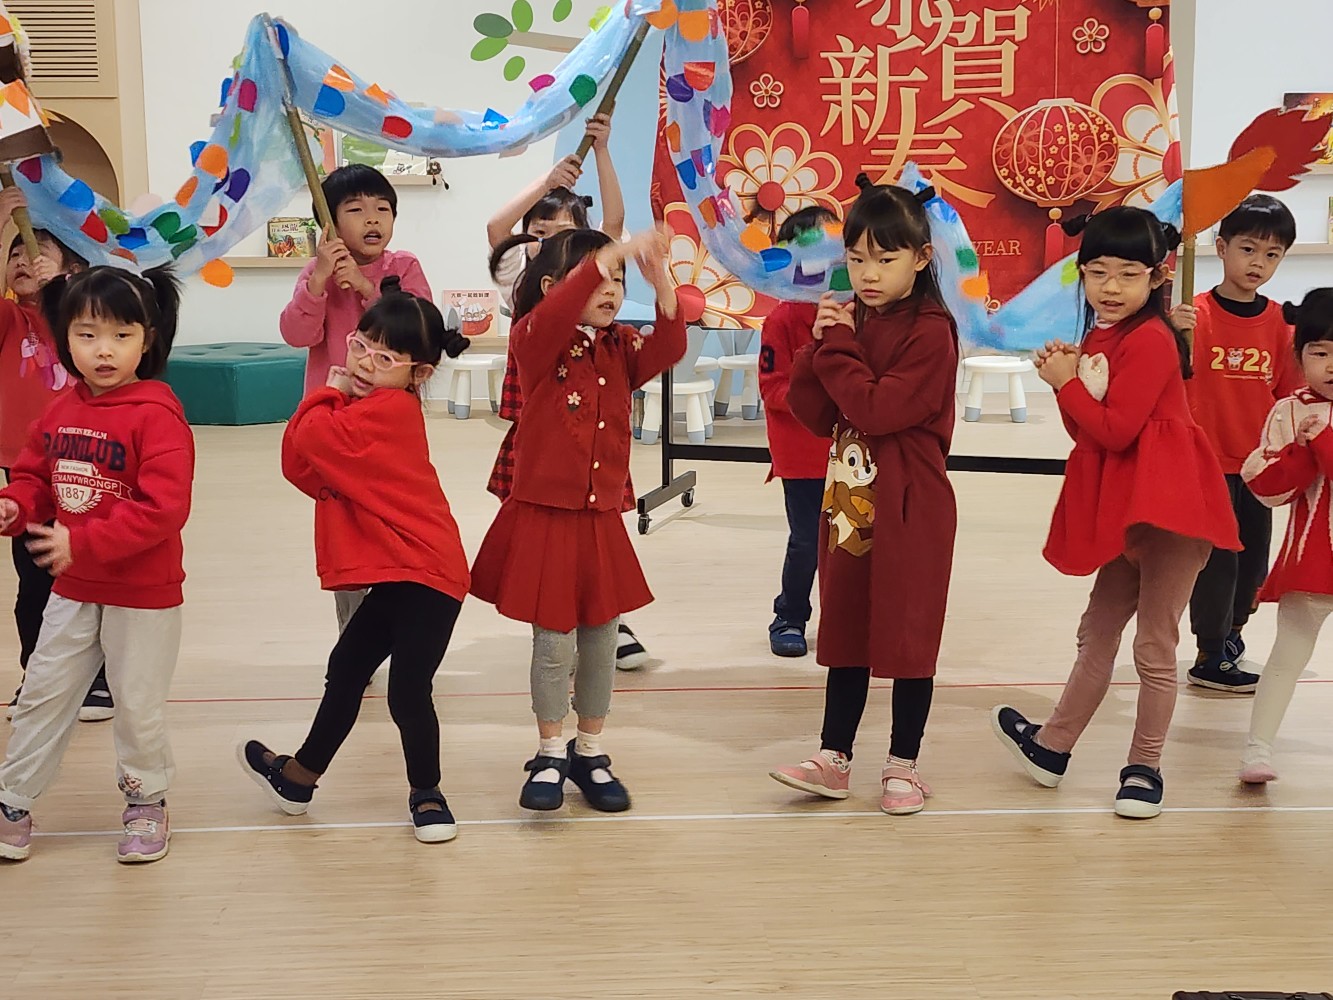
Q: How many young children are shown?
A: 11